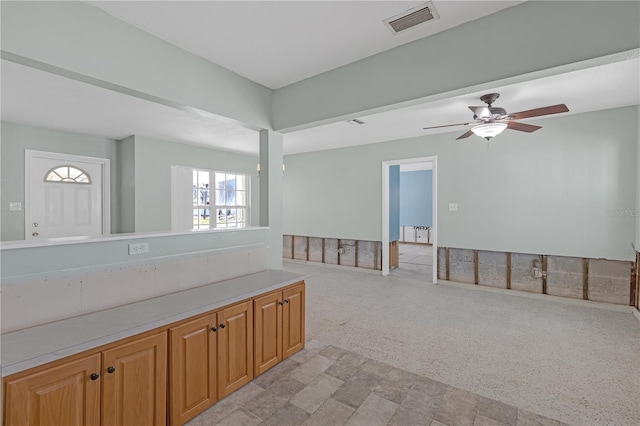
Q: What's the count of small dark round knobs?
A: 6